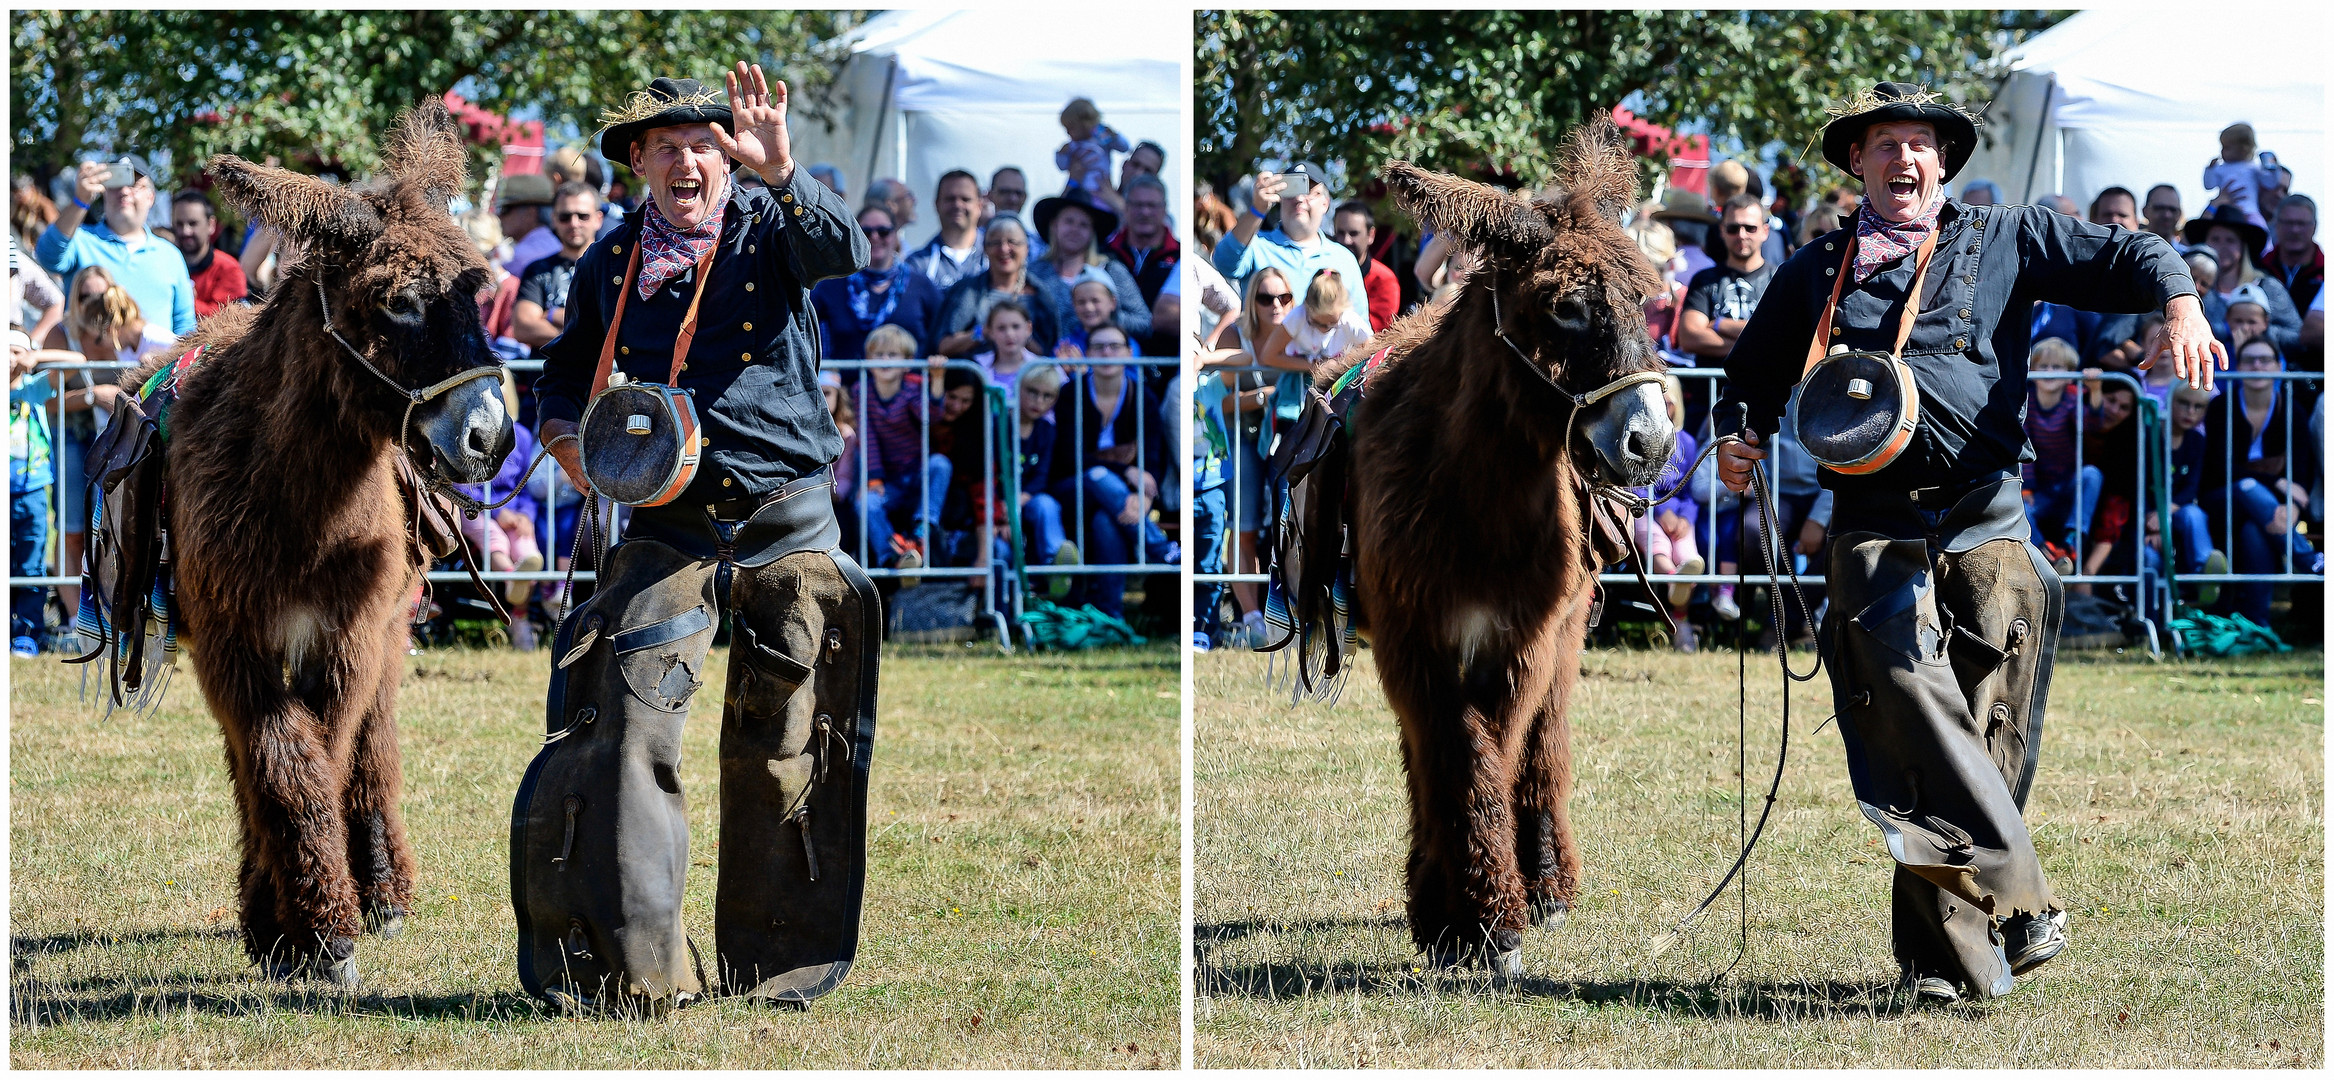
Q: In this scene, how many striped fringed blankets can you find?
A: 2